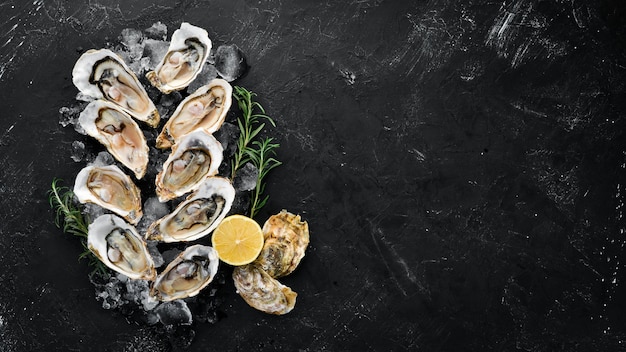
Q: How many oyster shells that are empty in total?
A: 0